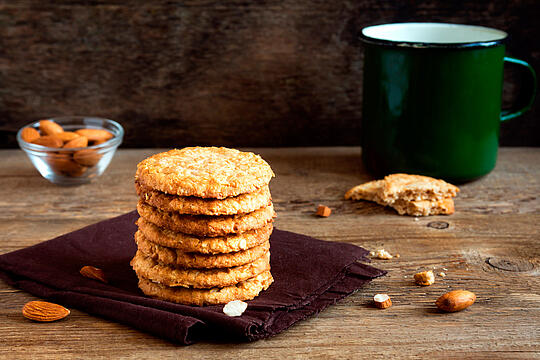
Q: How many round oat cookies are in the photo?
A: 7